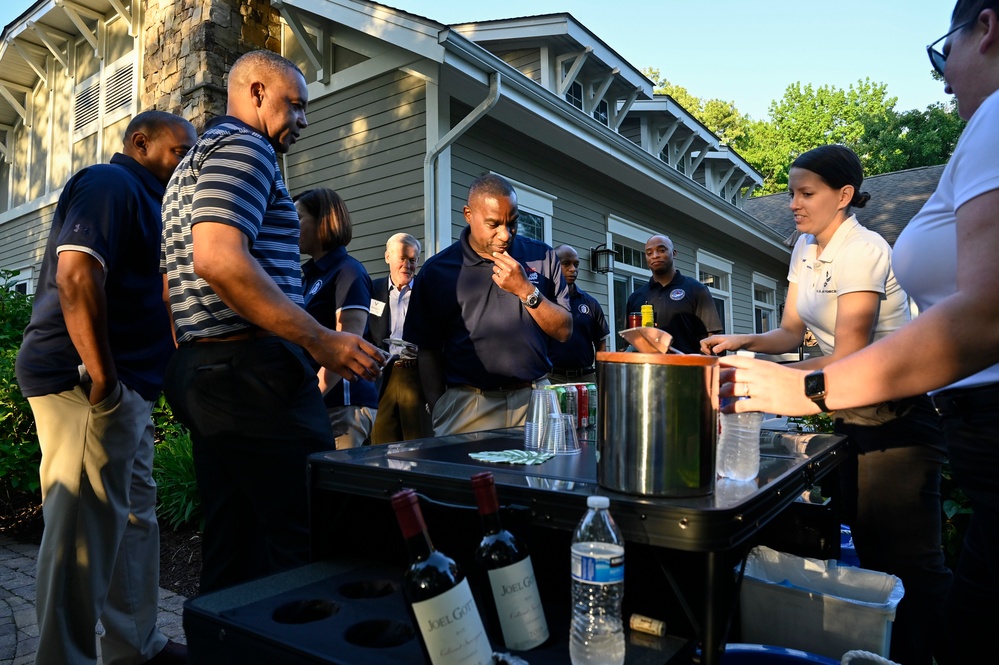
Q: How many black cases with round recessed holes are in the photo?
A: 1